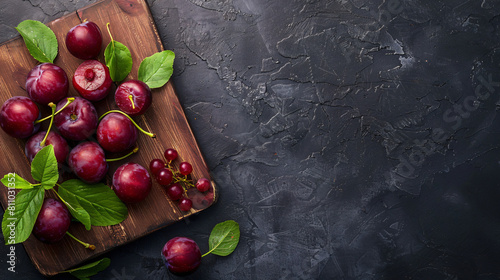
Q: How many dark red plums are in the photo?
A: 12